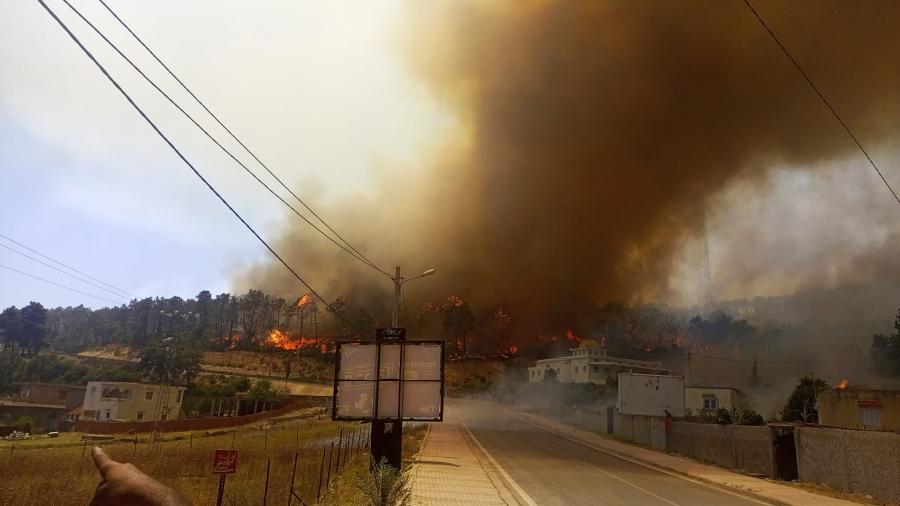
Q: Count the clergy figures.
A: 0